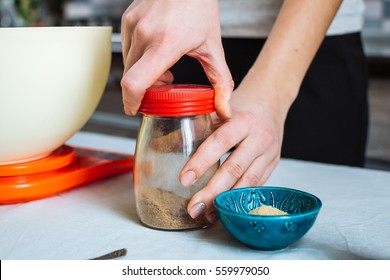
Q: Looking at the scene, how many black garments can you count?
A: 1